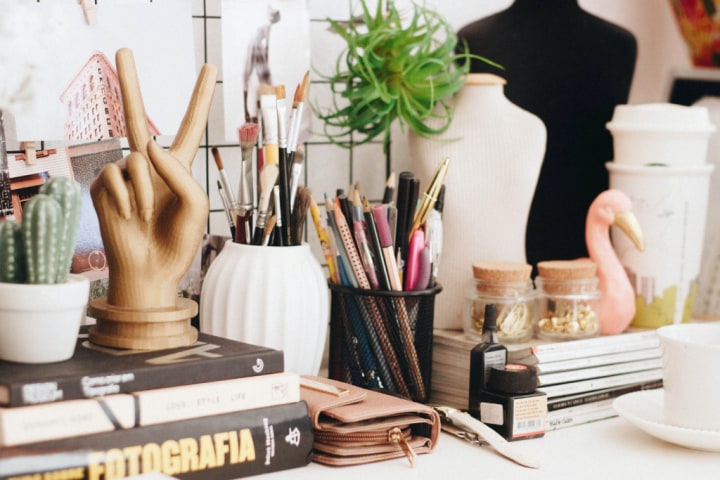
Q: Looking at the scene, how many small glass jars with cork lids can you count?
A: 2